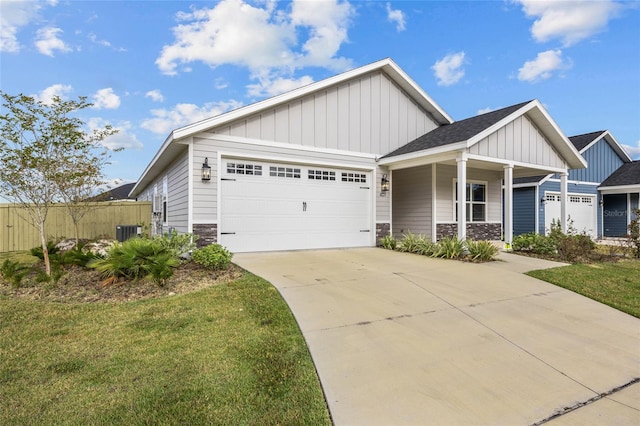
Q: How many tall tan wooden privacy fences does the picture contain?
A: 1